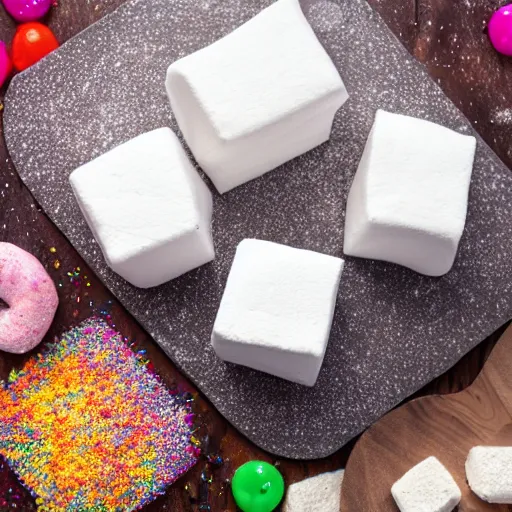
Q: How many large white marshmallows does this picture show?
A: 4